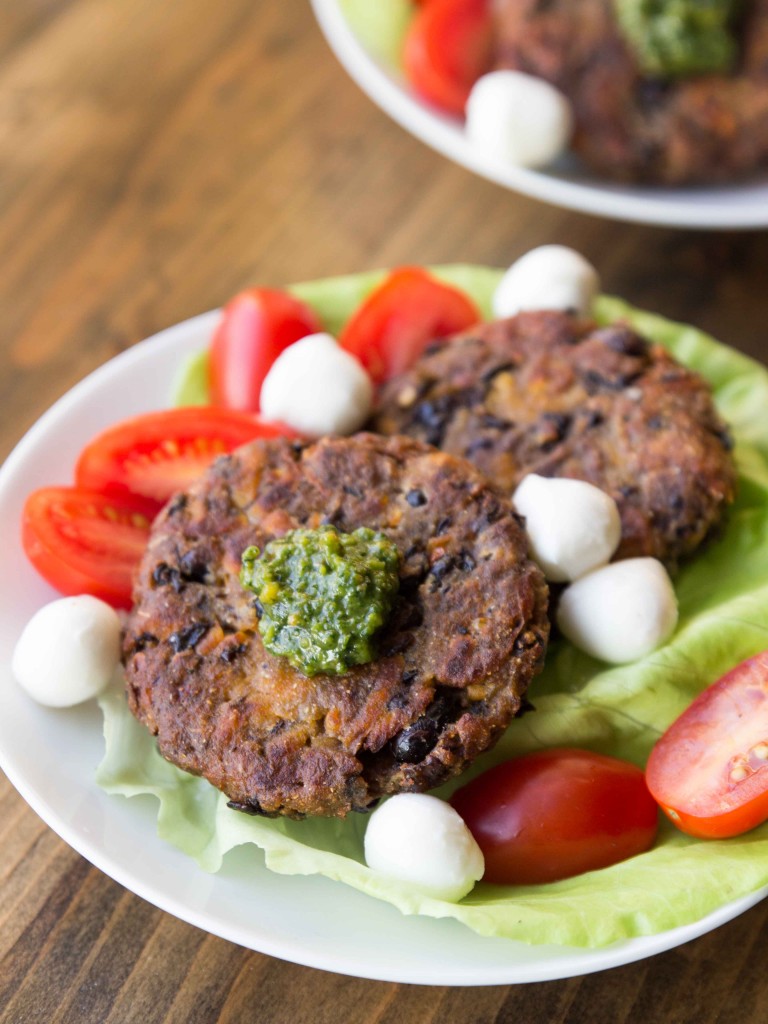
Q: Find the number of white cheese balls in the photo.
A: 7